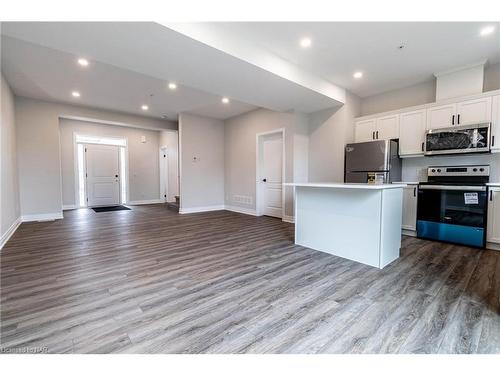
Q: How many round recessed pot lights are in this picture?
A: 8